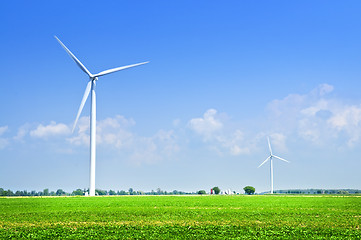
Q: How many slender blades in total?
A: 6